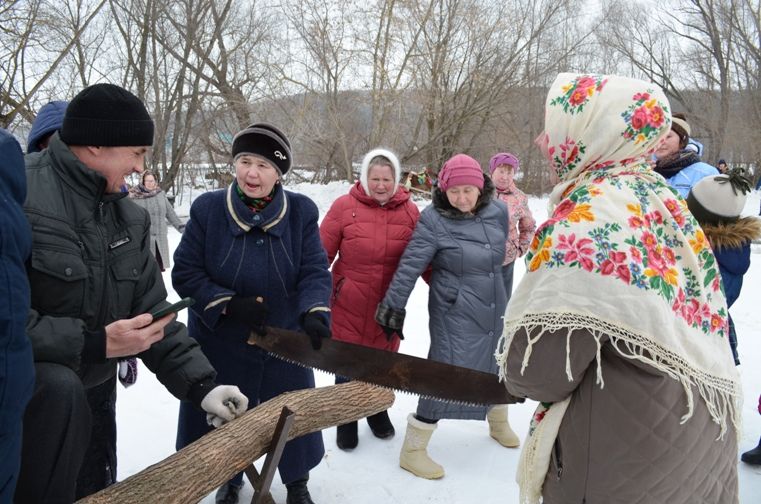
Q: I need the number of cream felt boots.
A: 2